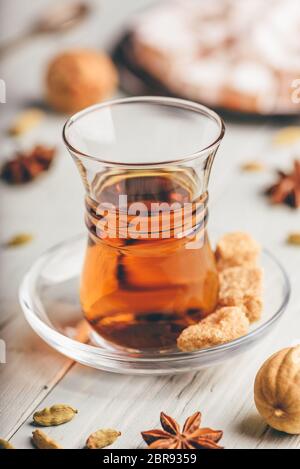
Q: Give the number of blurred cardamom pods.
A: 5